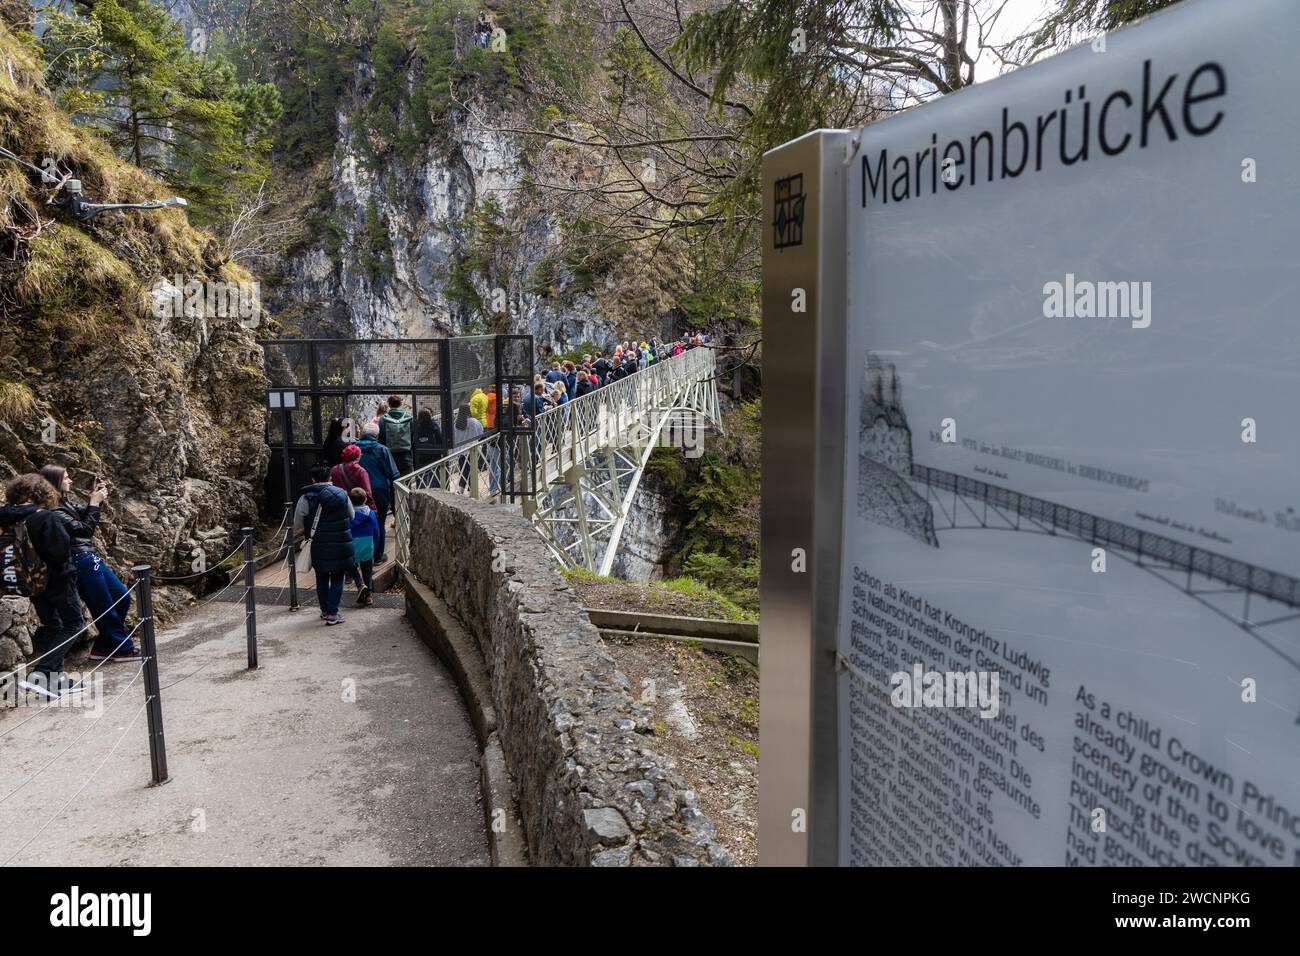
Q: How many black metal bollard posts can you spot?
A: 3